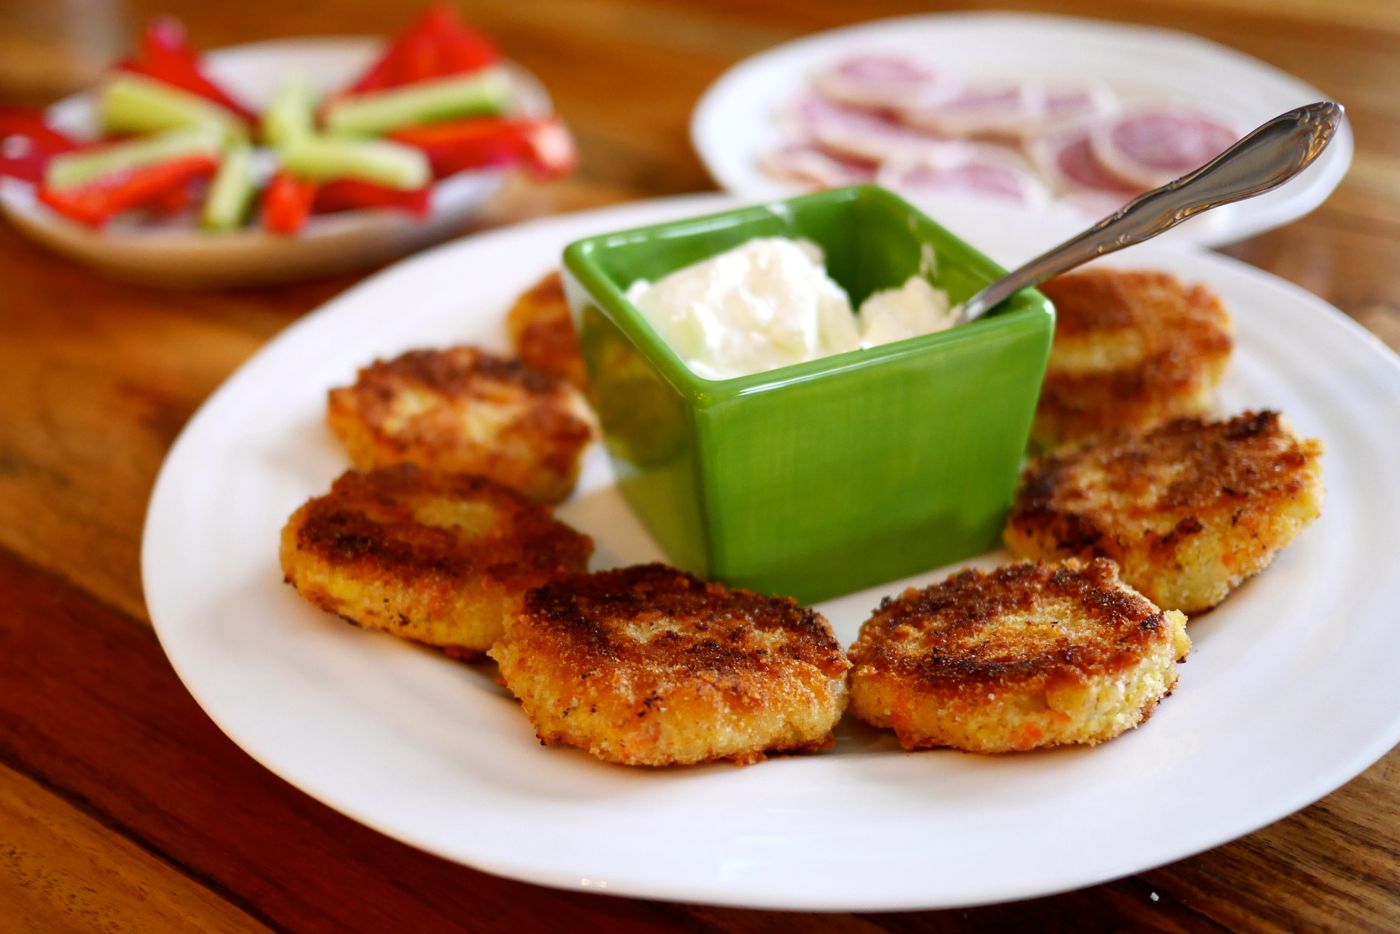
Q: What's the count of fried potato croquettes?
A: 7